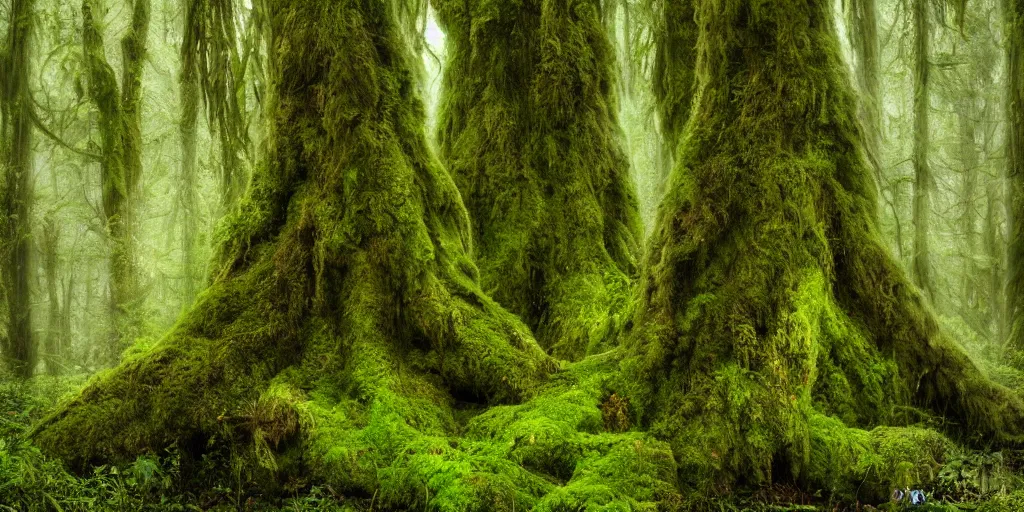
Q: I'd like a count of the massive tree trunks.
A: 3